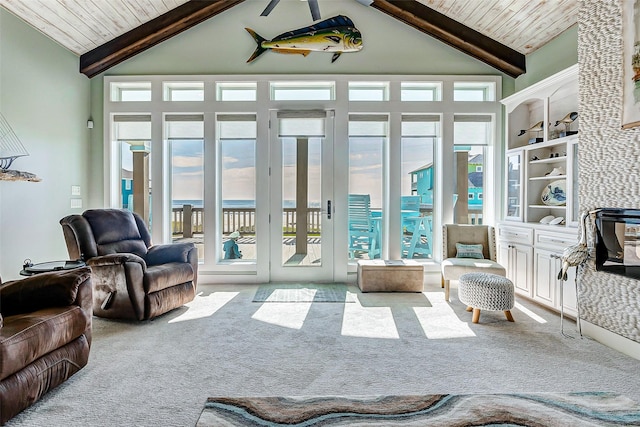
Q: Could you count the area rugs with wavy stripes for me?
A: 1